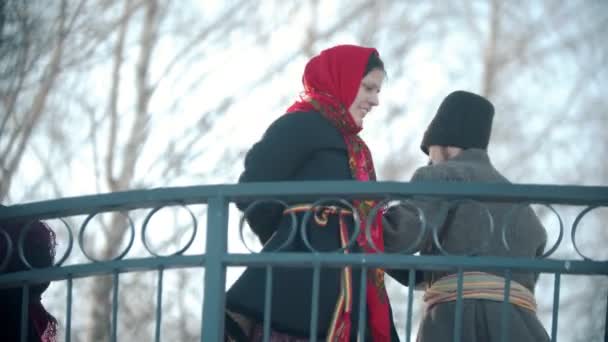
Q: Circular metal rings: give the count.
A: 10